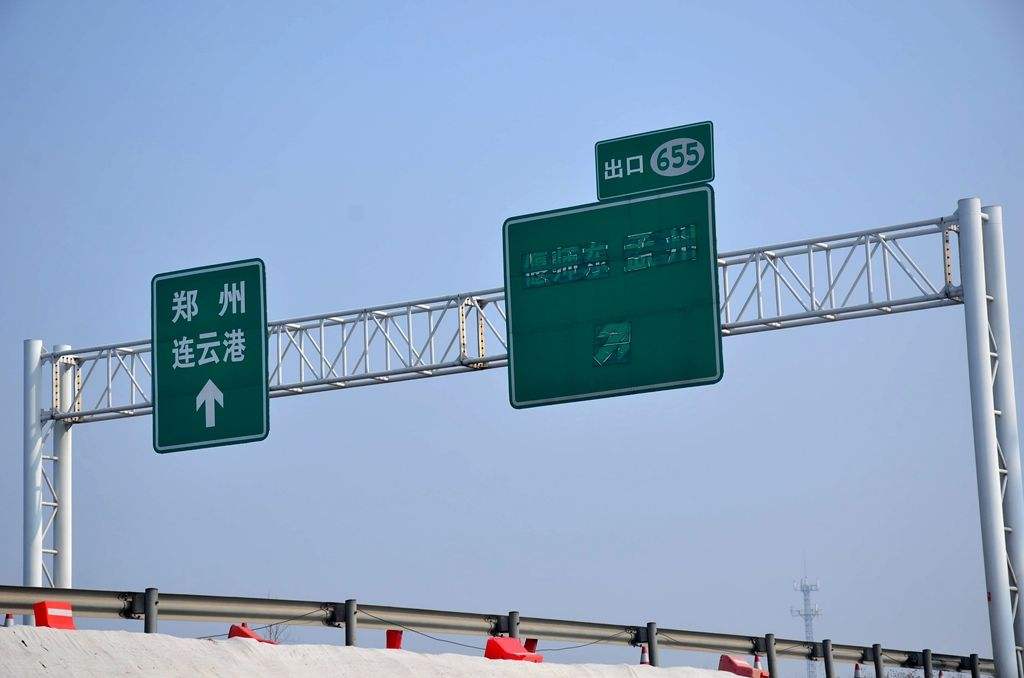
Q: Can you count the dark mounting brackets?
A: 9